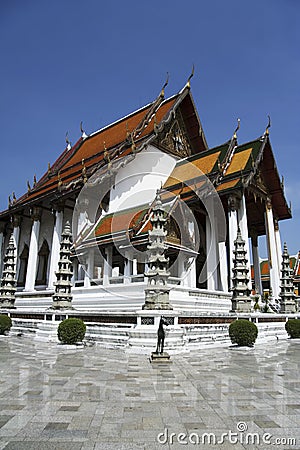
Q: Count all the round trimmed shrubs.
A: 4